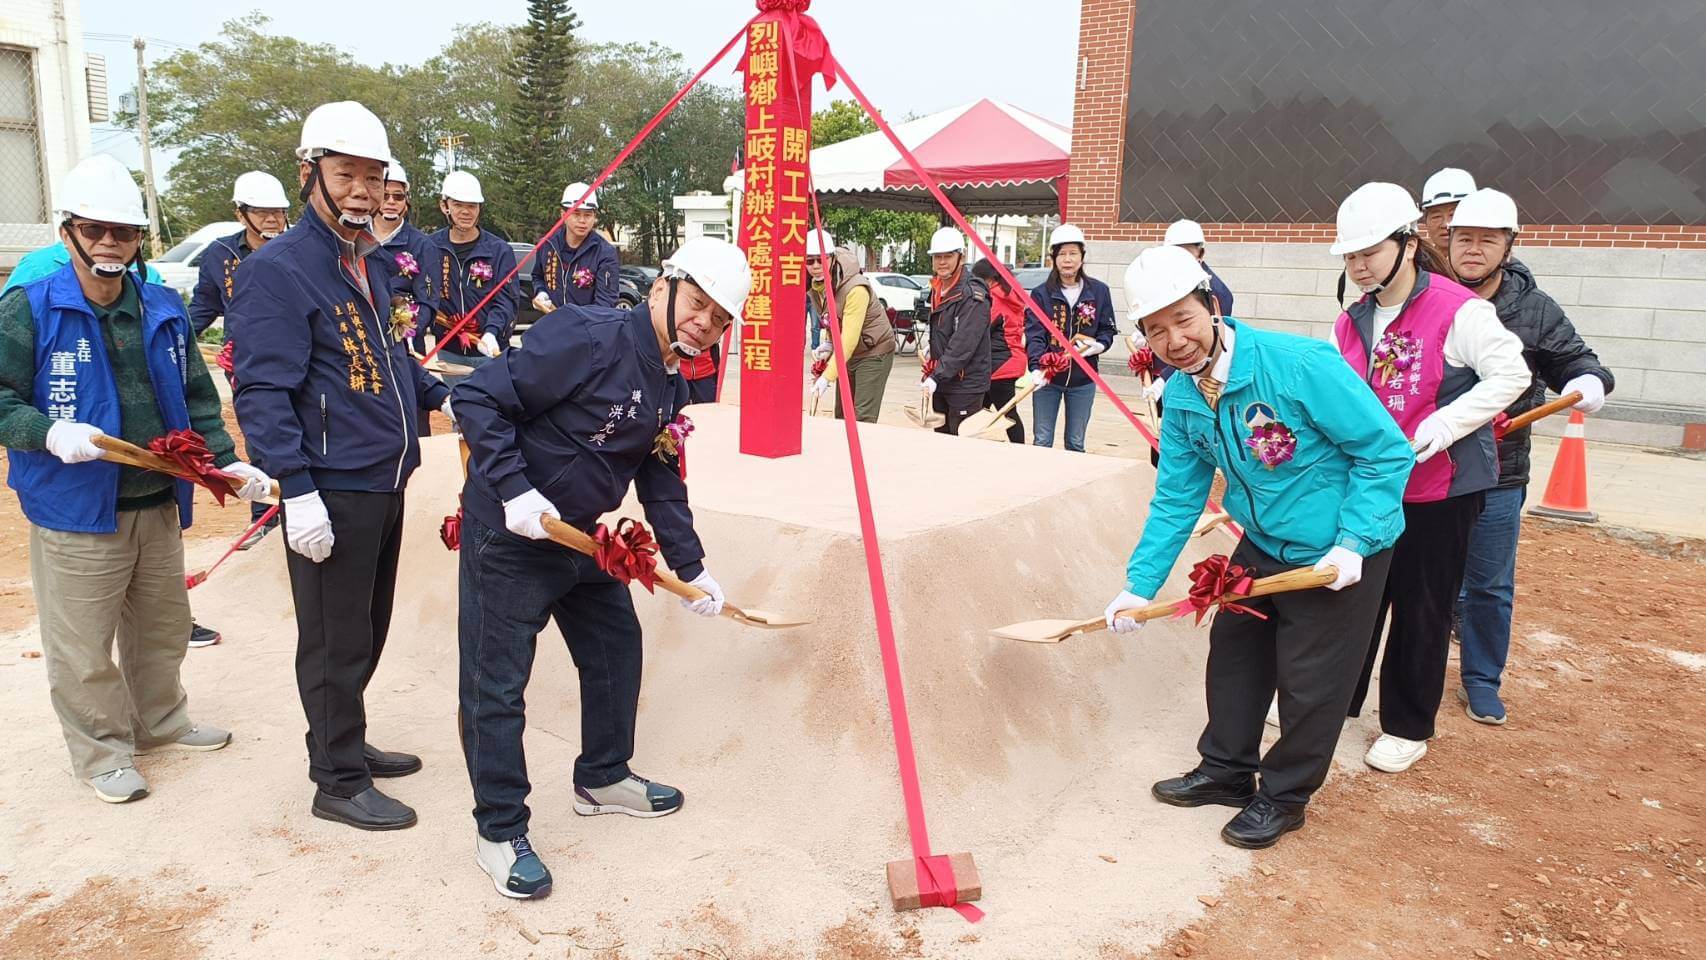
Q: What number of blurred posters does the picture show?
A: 0